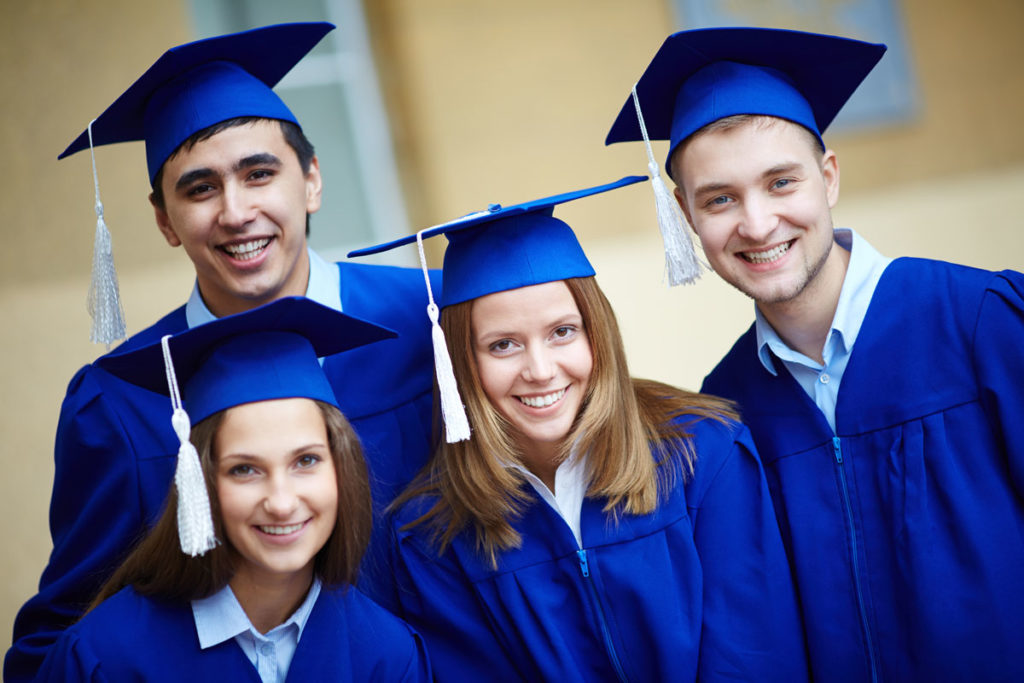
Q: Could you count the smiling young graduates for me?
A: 4